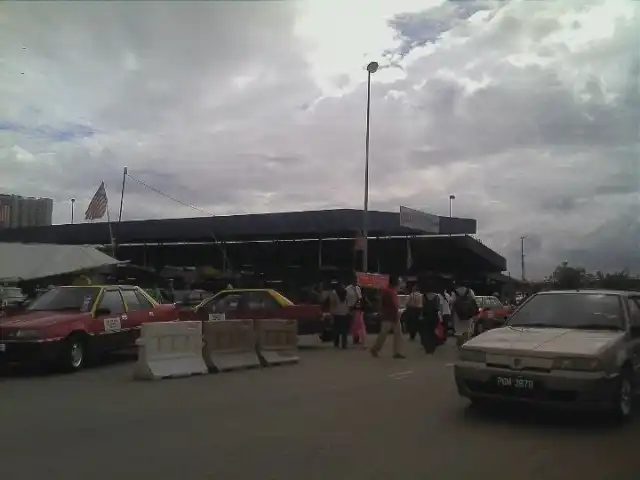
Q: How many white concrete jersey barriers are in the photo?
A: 3